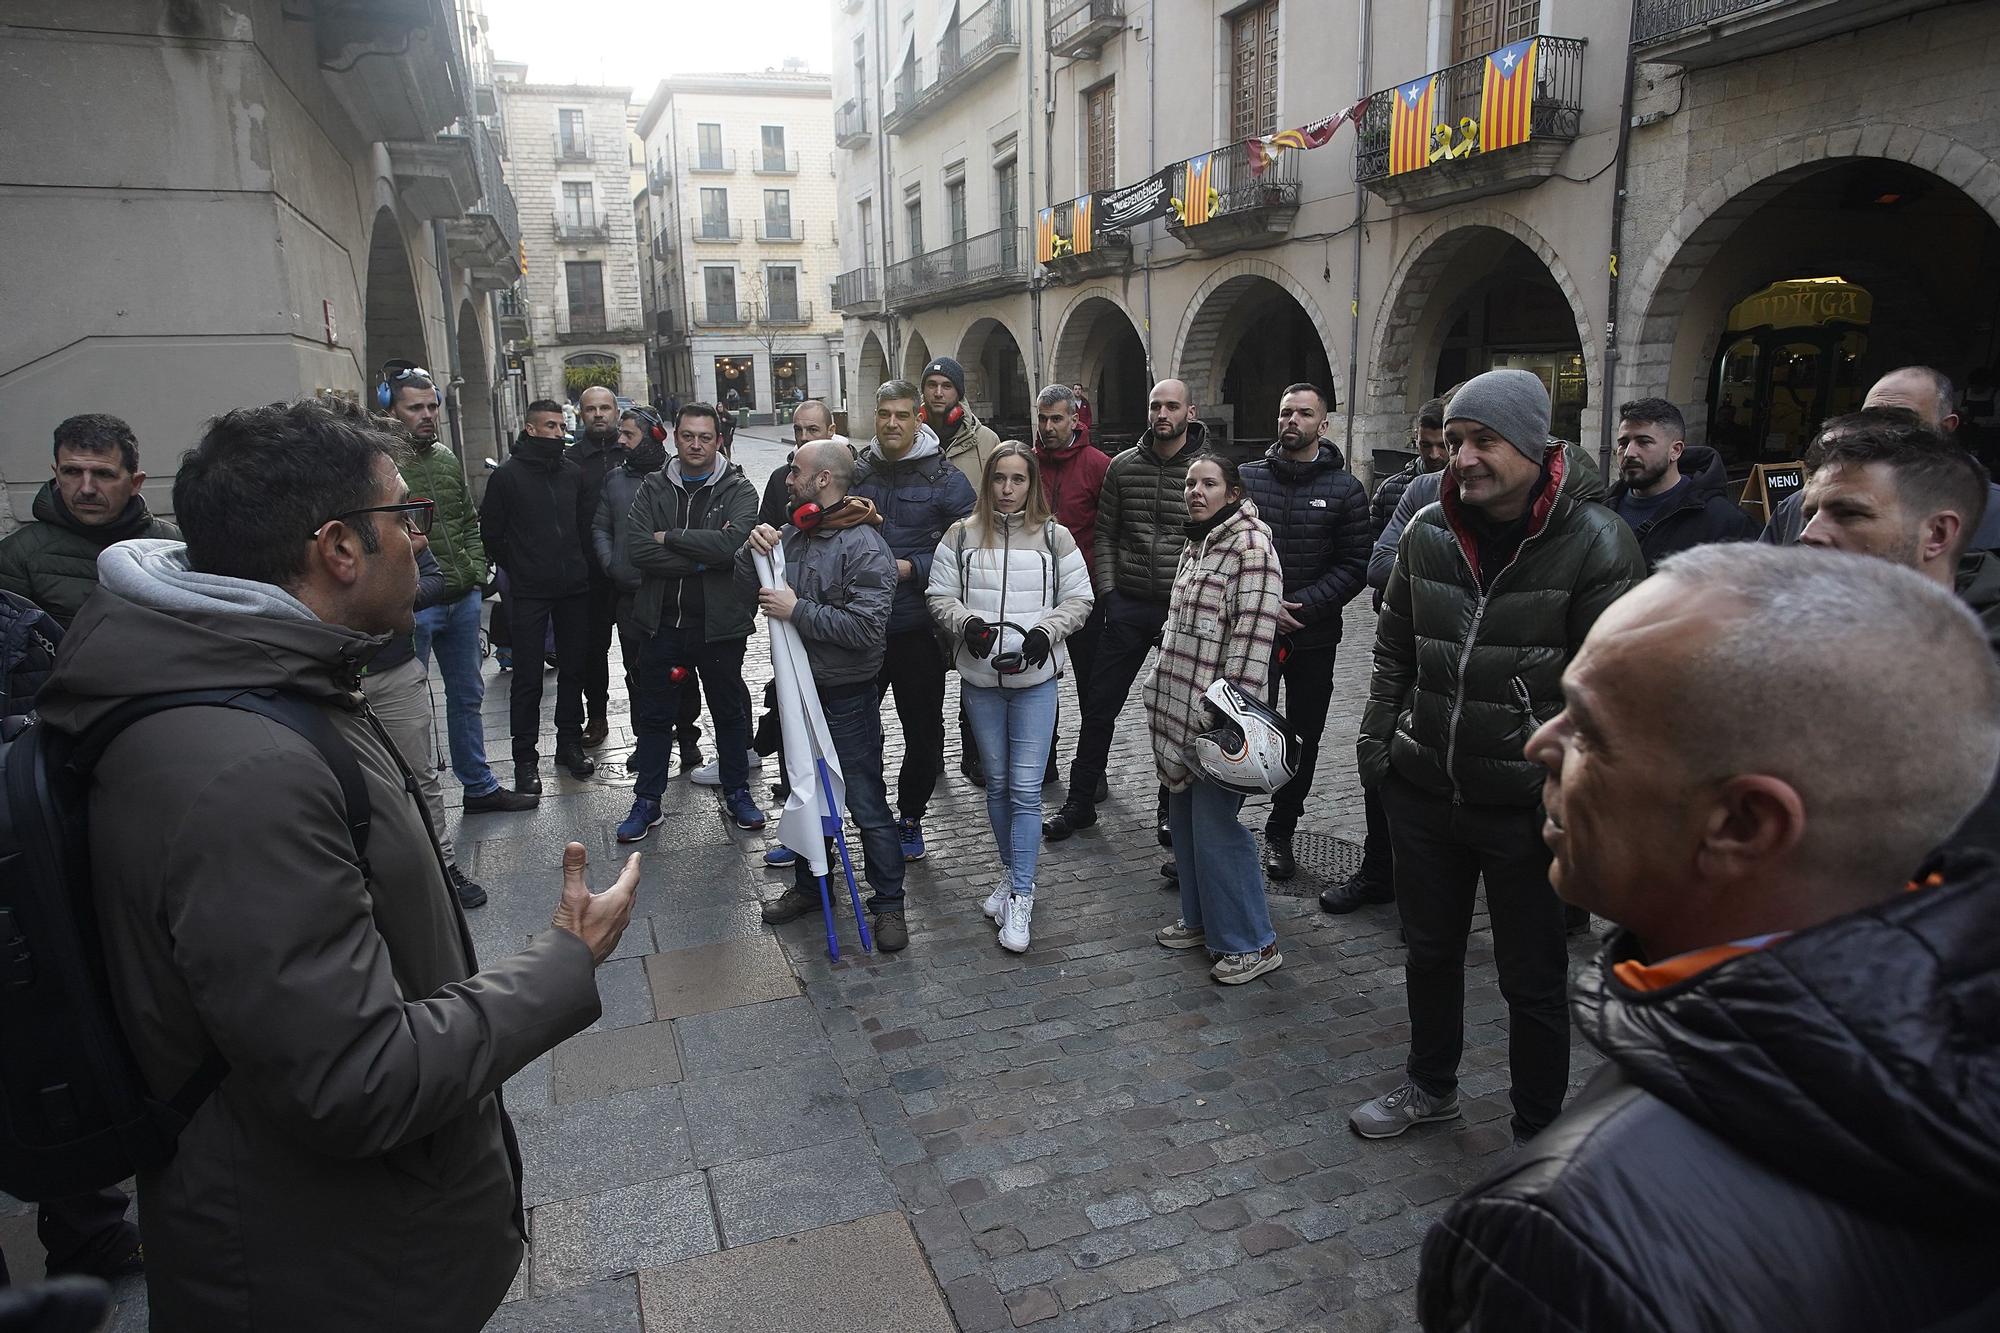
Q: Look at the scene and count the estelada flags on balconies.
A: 5